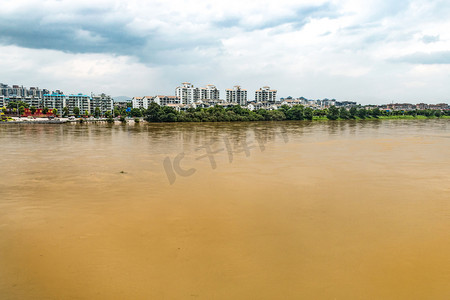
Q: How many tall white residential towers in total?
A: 4